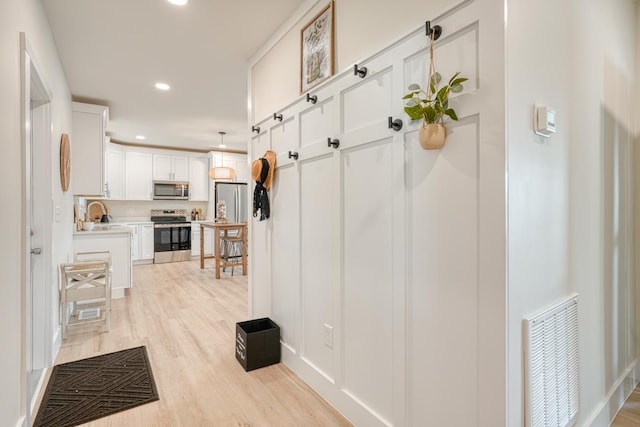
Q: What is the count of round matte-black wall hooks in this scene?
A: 8